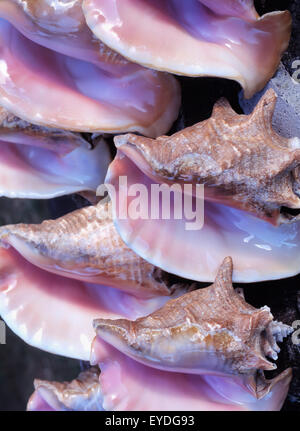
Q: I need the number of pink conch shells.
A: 7